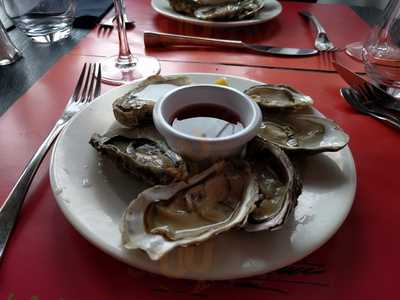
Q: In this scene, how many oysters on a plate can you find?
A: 6